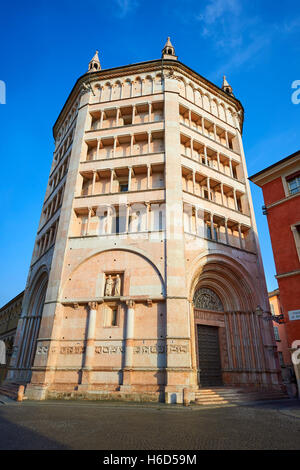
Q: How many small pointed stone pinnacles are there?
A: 3